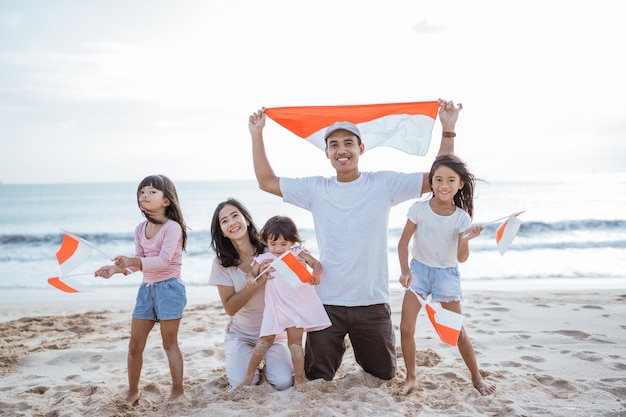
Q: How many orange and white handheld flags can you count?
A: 5